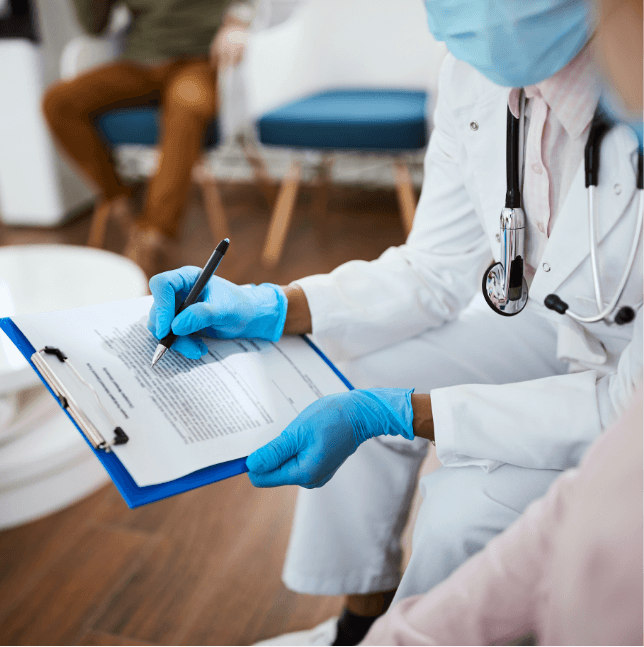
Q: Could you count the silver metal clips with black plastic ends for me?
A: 1